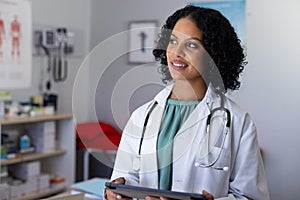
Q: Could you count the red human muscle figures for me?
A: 2